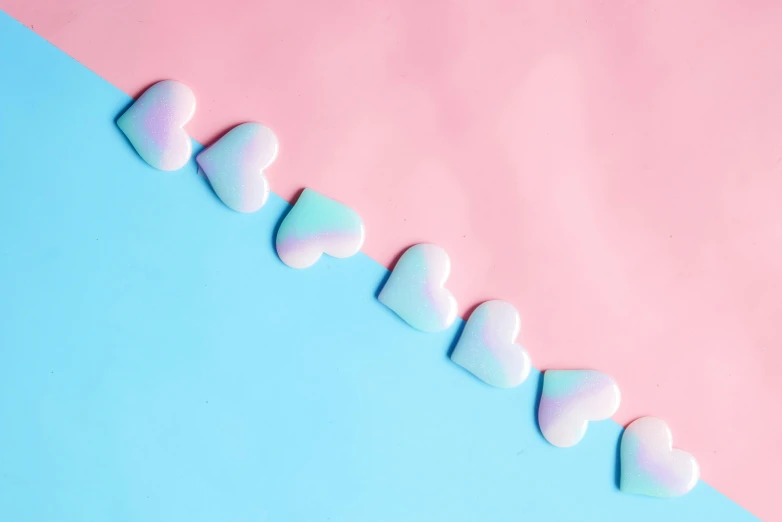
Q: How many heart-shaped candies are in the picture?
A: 7